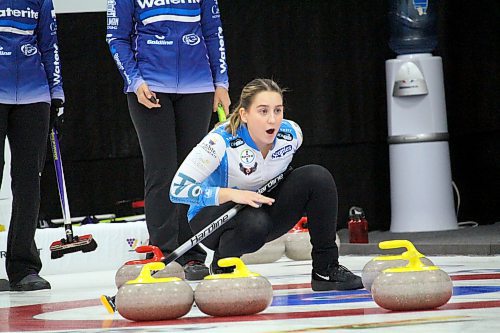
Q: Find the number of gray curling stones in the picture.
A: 7